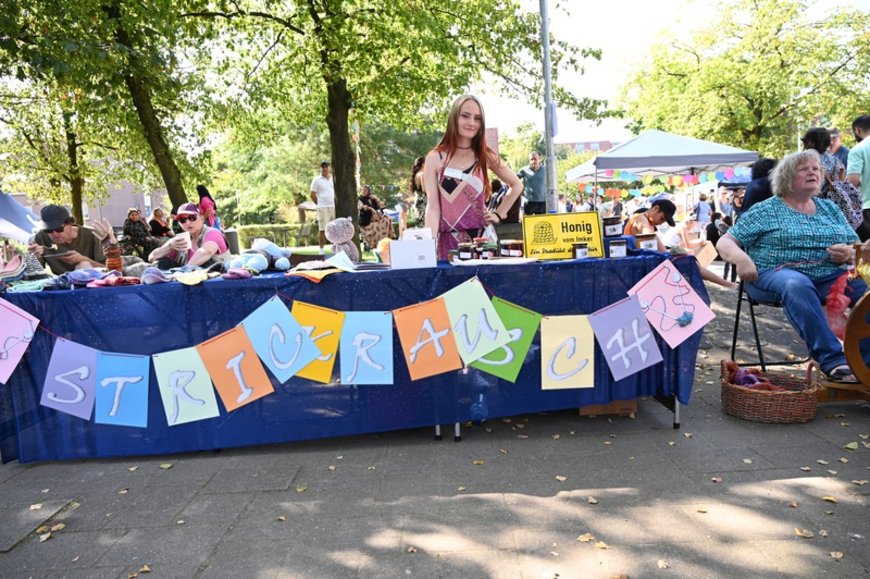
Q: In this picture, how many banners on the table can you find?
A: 14